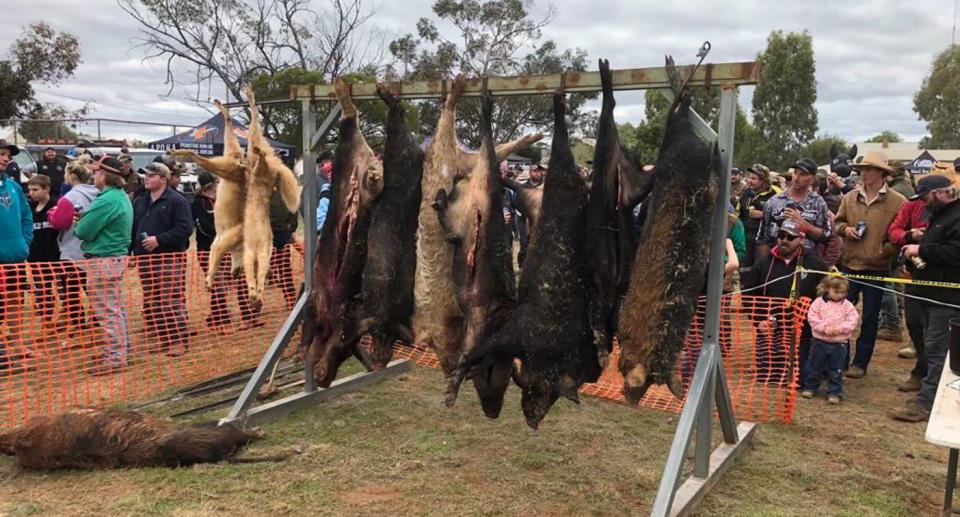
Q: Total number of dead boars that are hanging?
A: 7